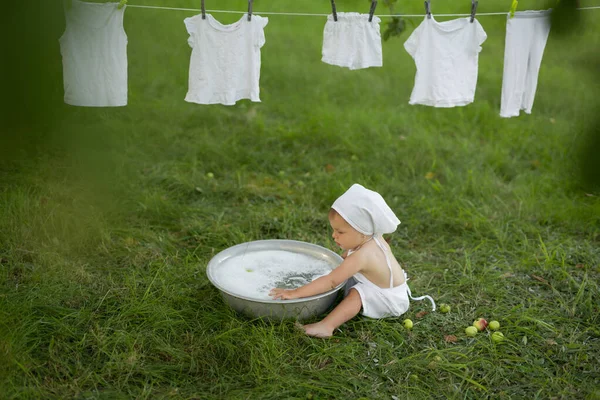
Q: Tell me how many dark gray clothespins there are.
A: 6